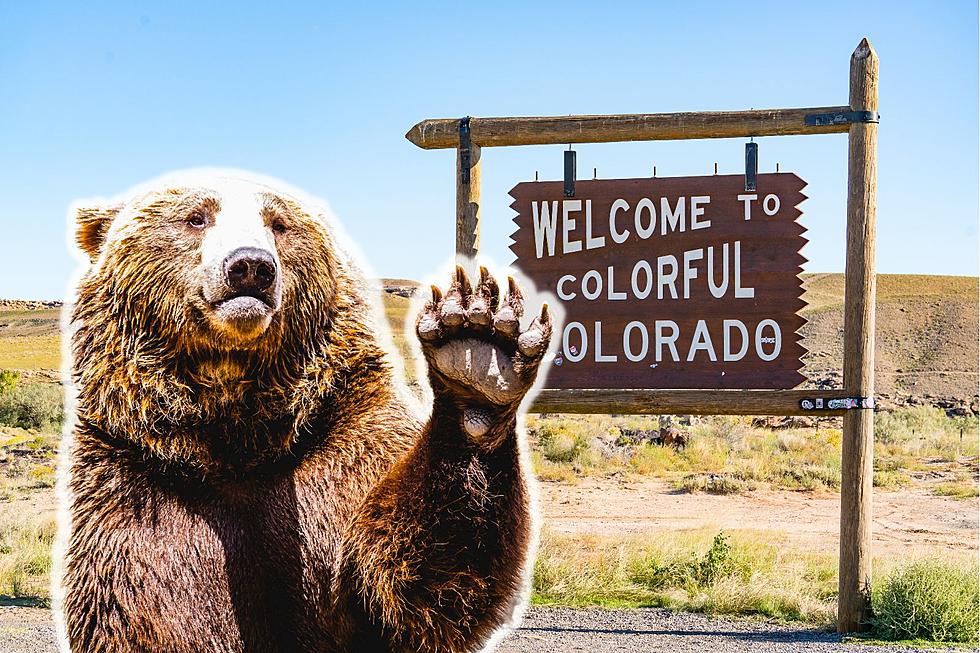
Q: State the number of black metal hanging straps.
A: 2